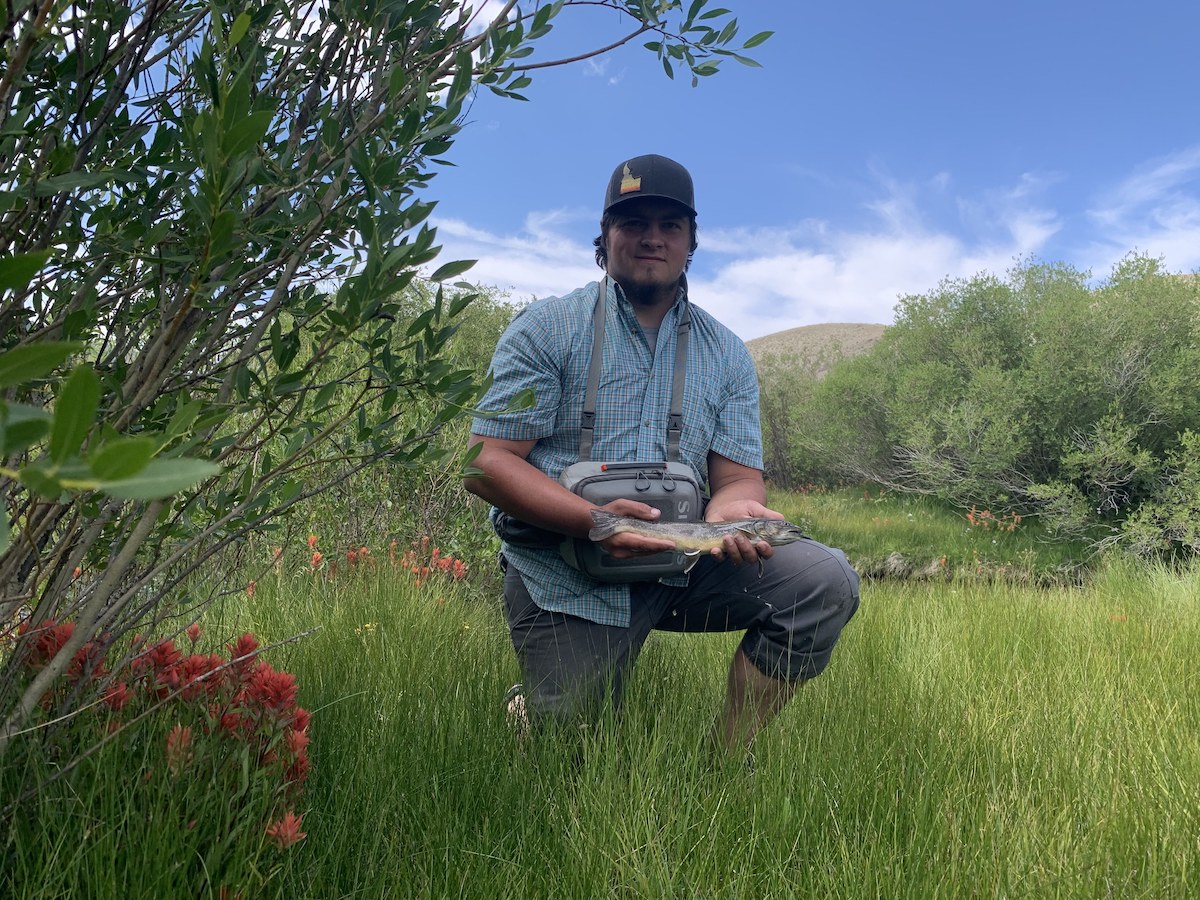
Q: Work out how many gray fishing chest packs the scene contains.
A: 1